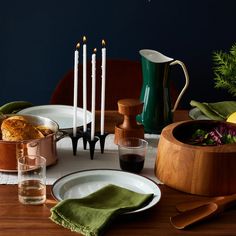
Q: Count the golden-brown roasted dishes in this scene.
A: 1